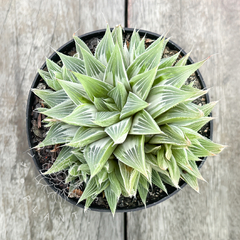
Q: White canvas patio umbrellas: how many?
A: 0